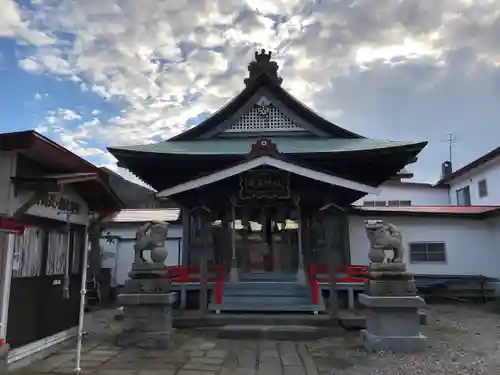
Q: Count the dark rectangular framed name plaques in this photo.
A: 1